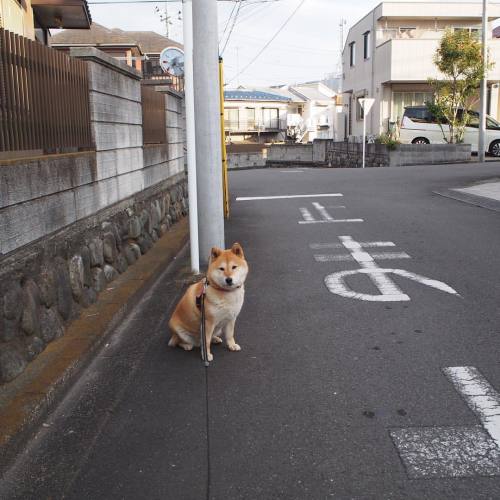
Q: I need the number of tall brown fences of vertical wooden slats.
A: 2